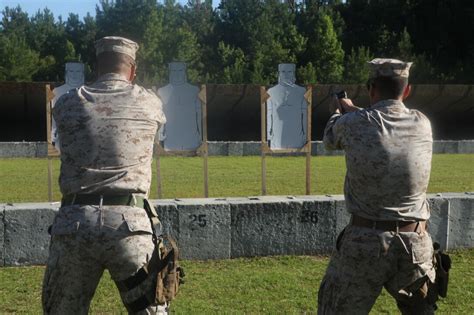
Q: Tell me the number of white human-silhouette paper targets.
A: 3